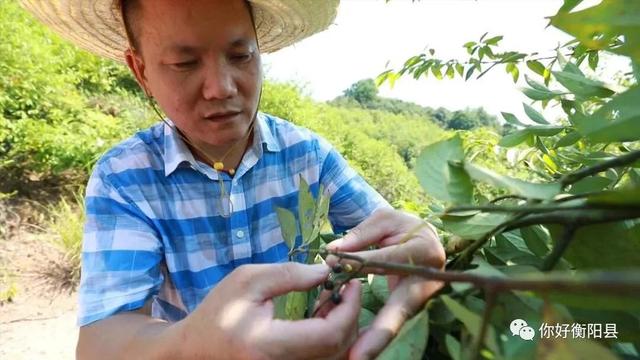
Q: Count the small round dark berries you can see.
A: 3